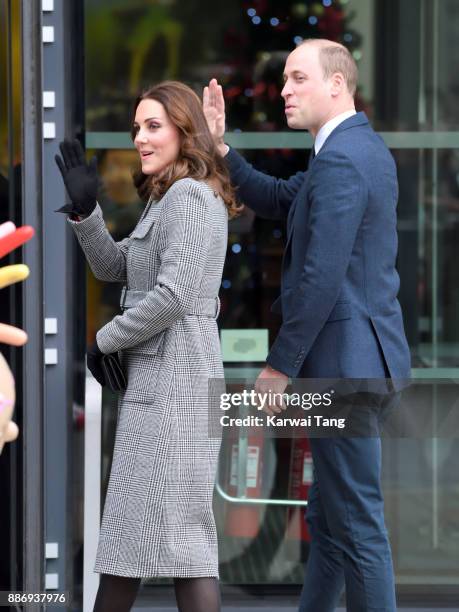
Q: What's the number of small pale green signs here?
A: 1